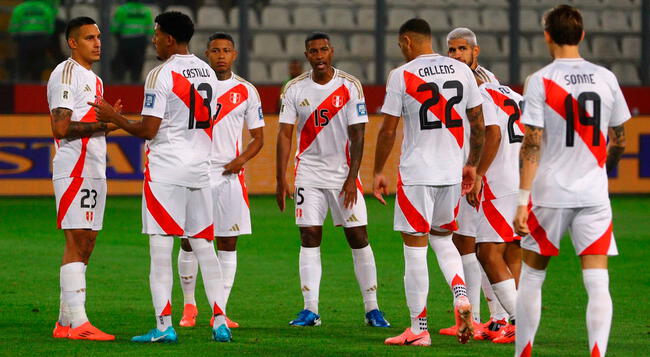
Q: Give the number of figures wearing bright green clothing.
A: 2